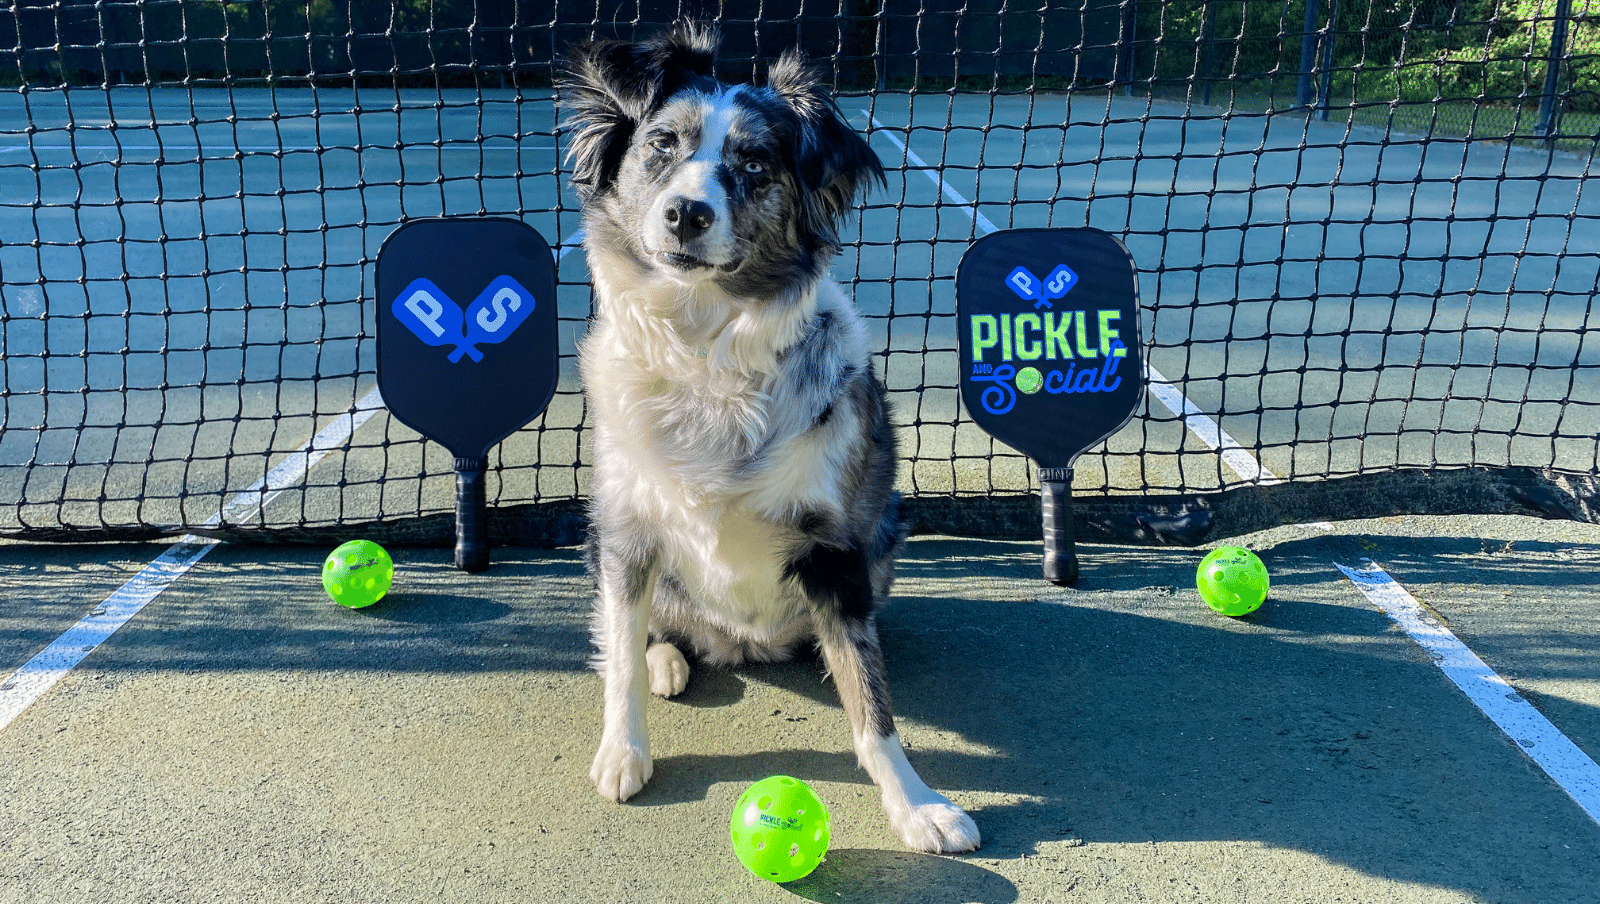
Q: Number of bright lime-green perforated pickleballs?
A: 3